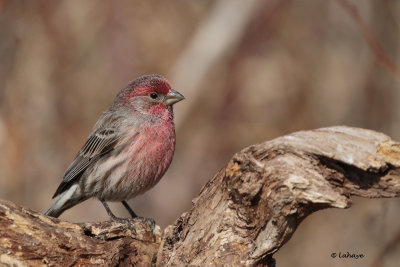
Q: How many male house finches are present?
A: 1